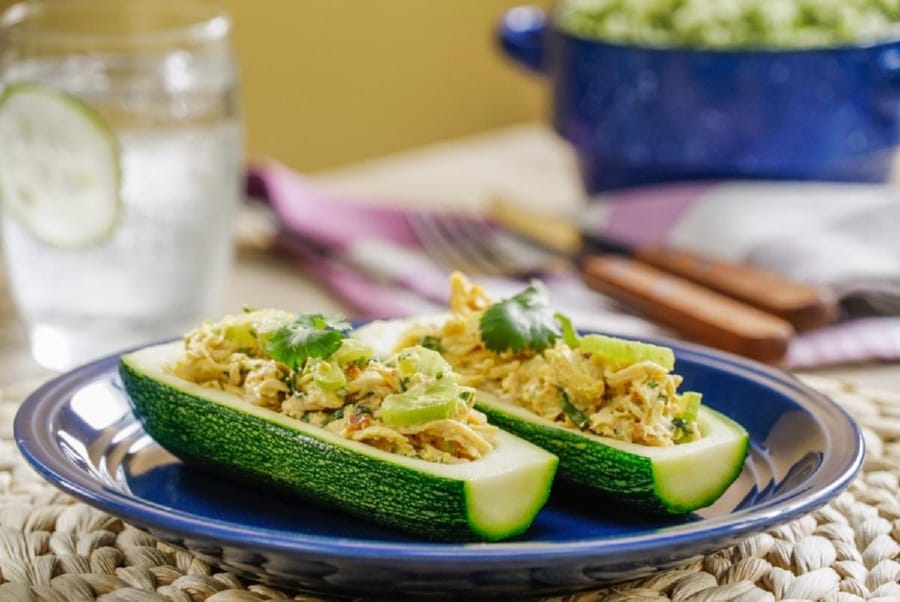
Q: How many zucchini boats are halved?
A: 2